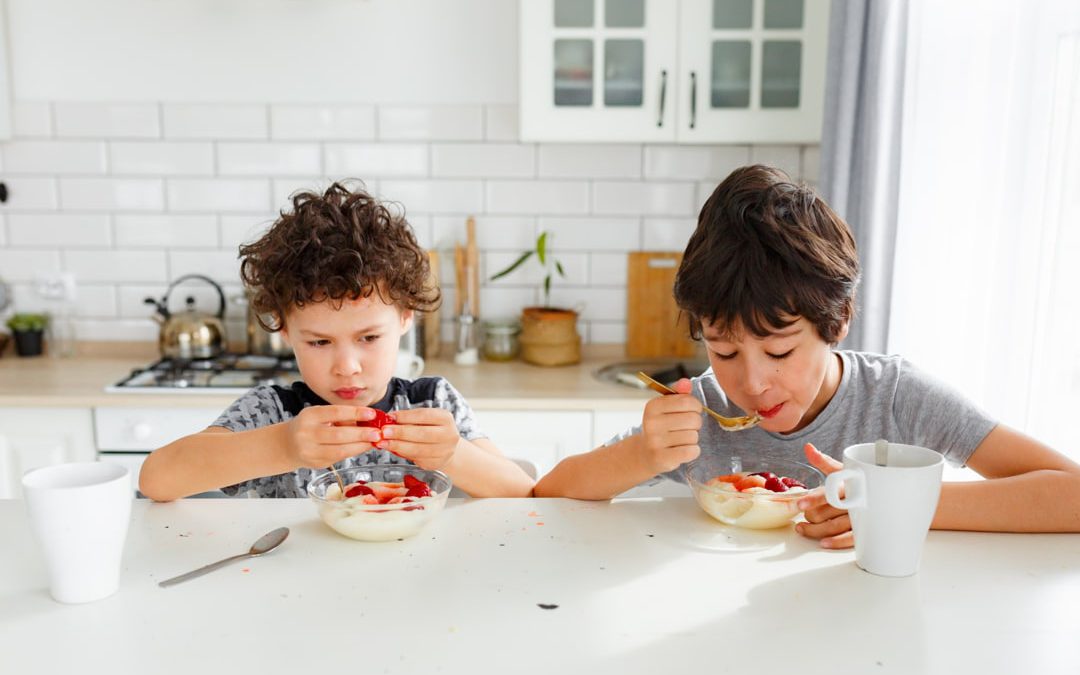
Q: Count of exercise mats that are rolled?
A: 0